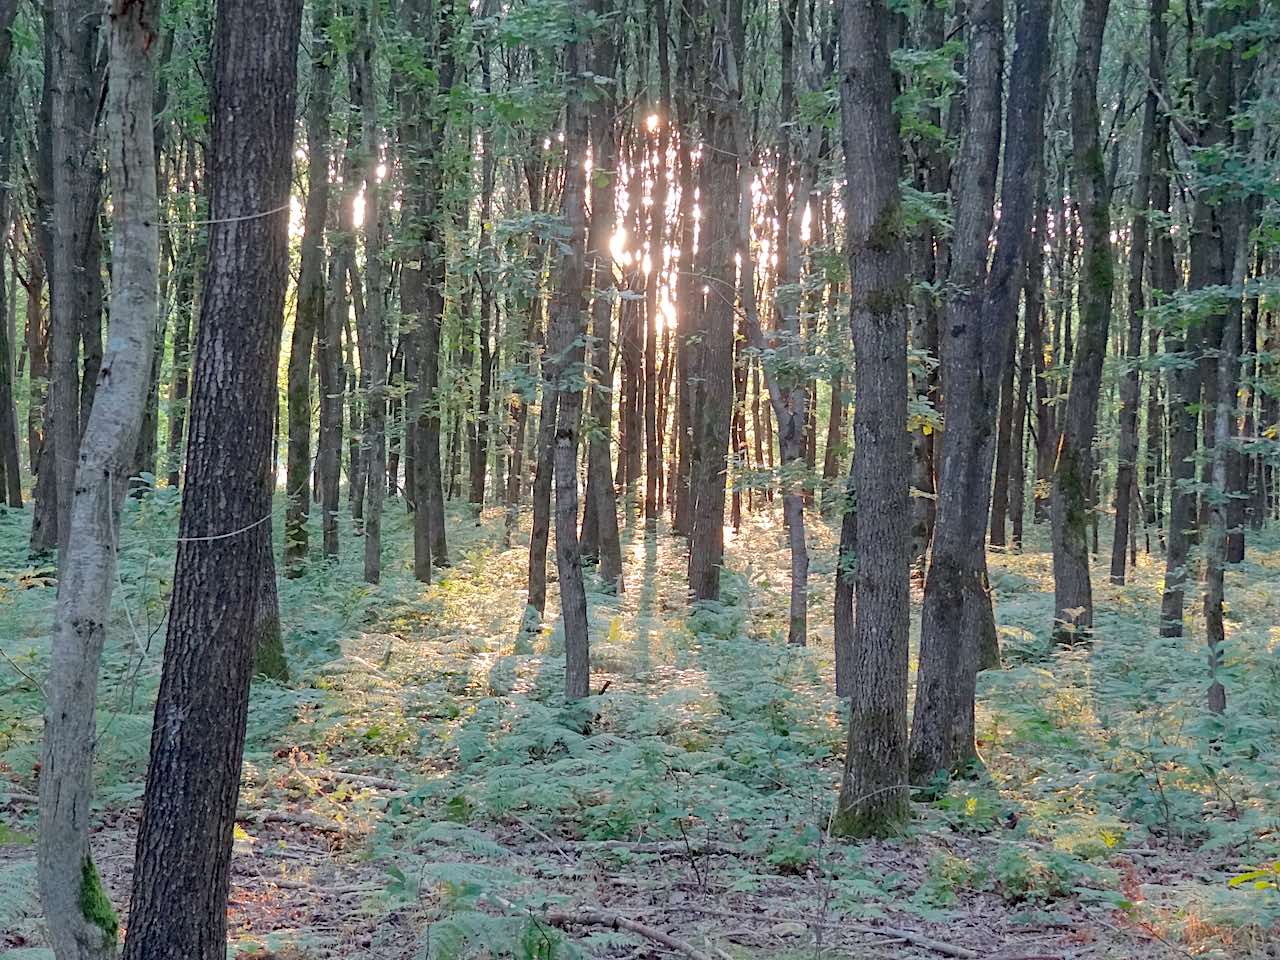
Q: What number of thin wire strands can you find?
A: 2